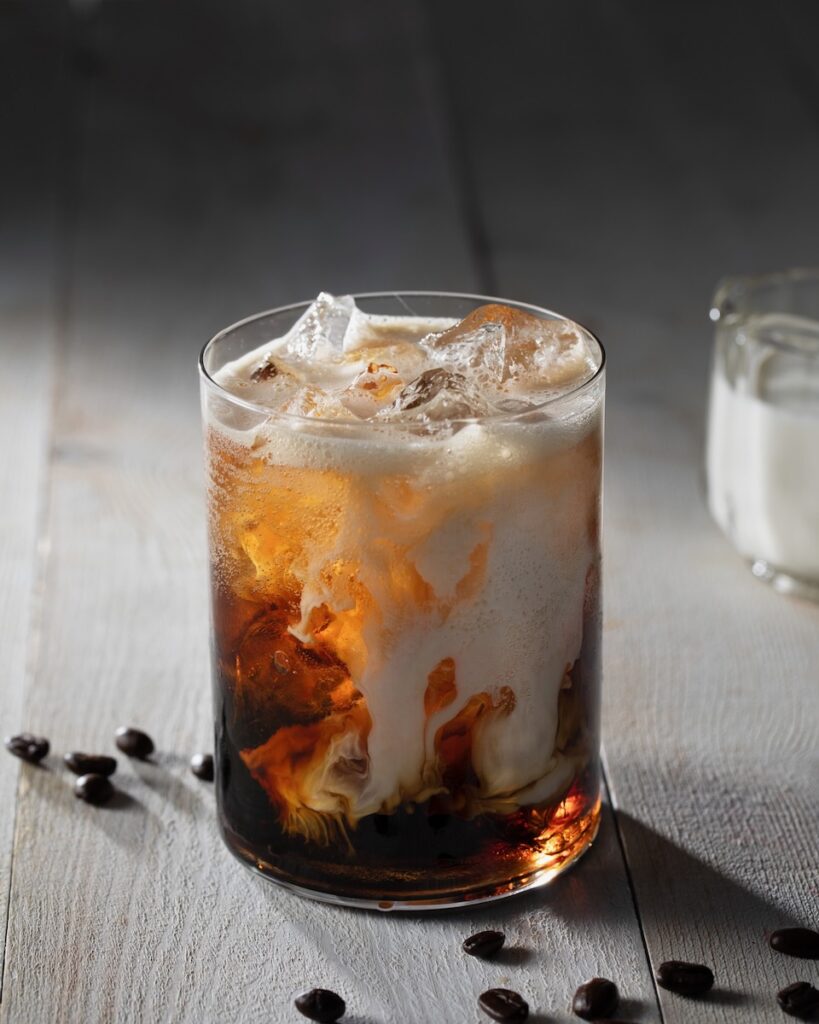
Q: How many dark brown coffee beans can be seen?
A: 12